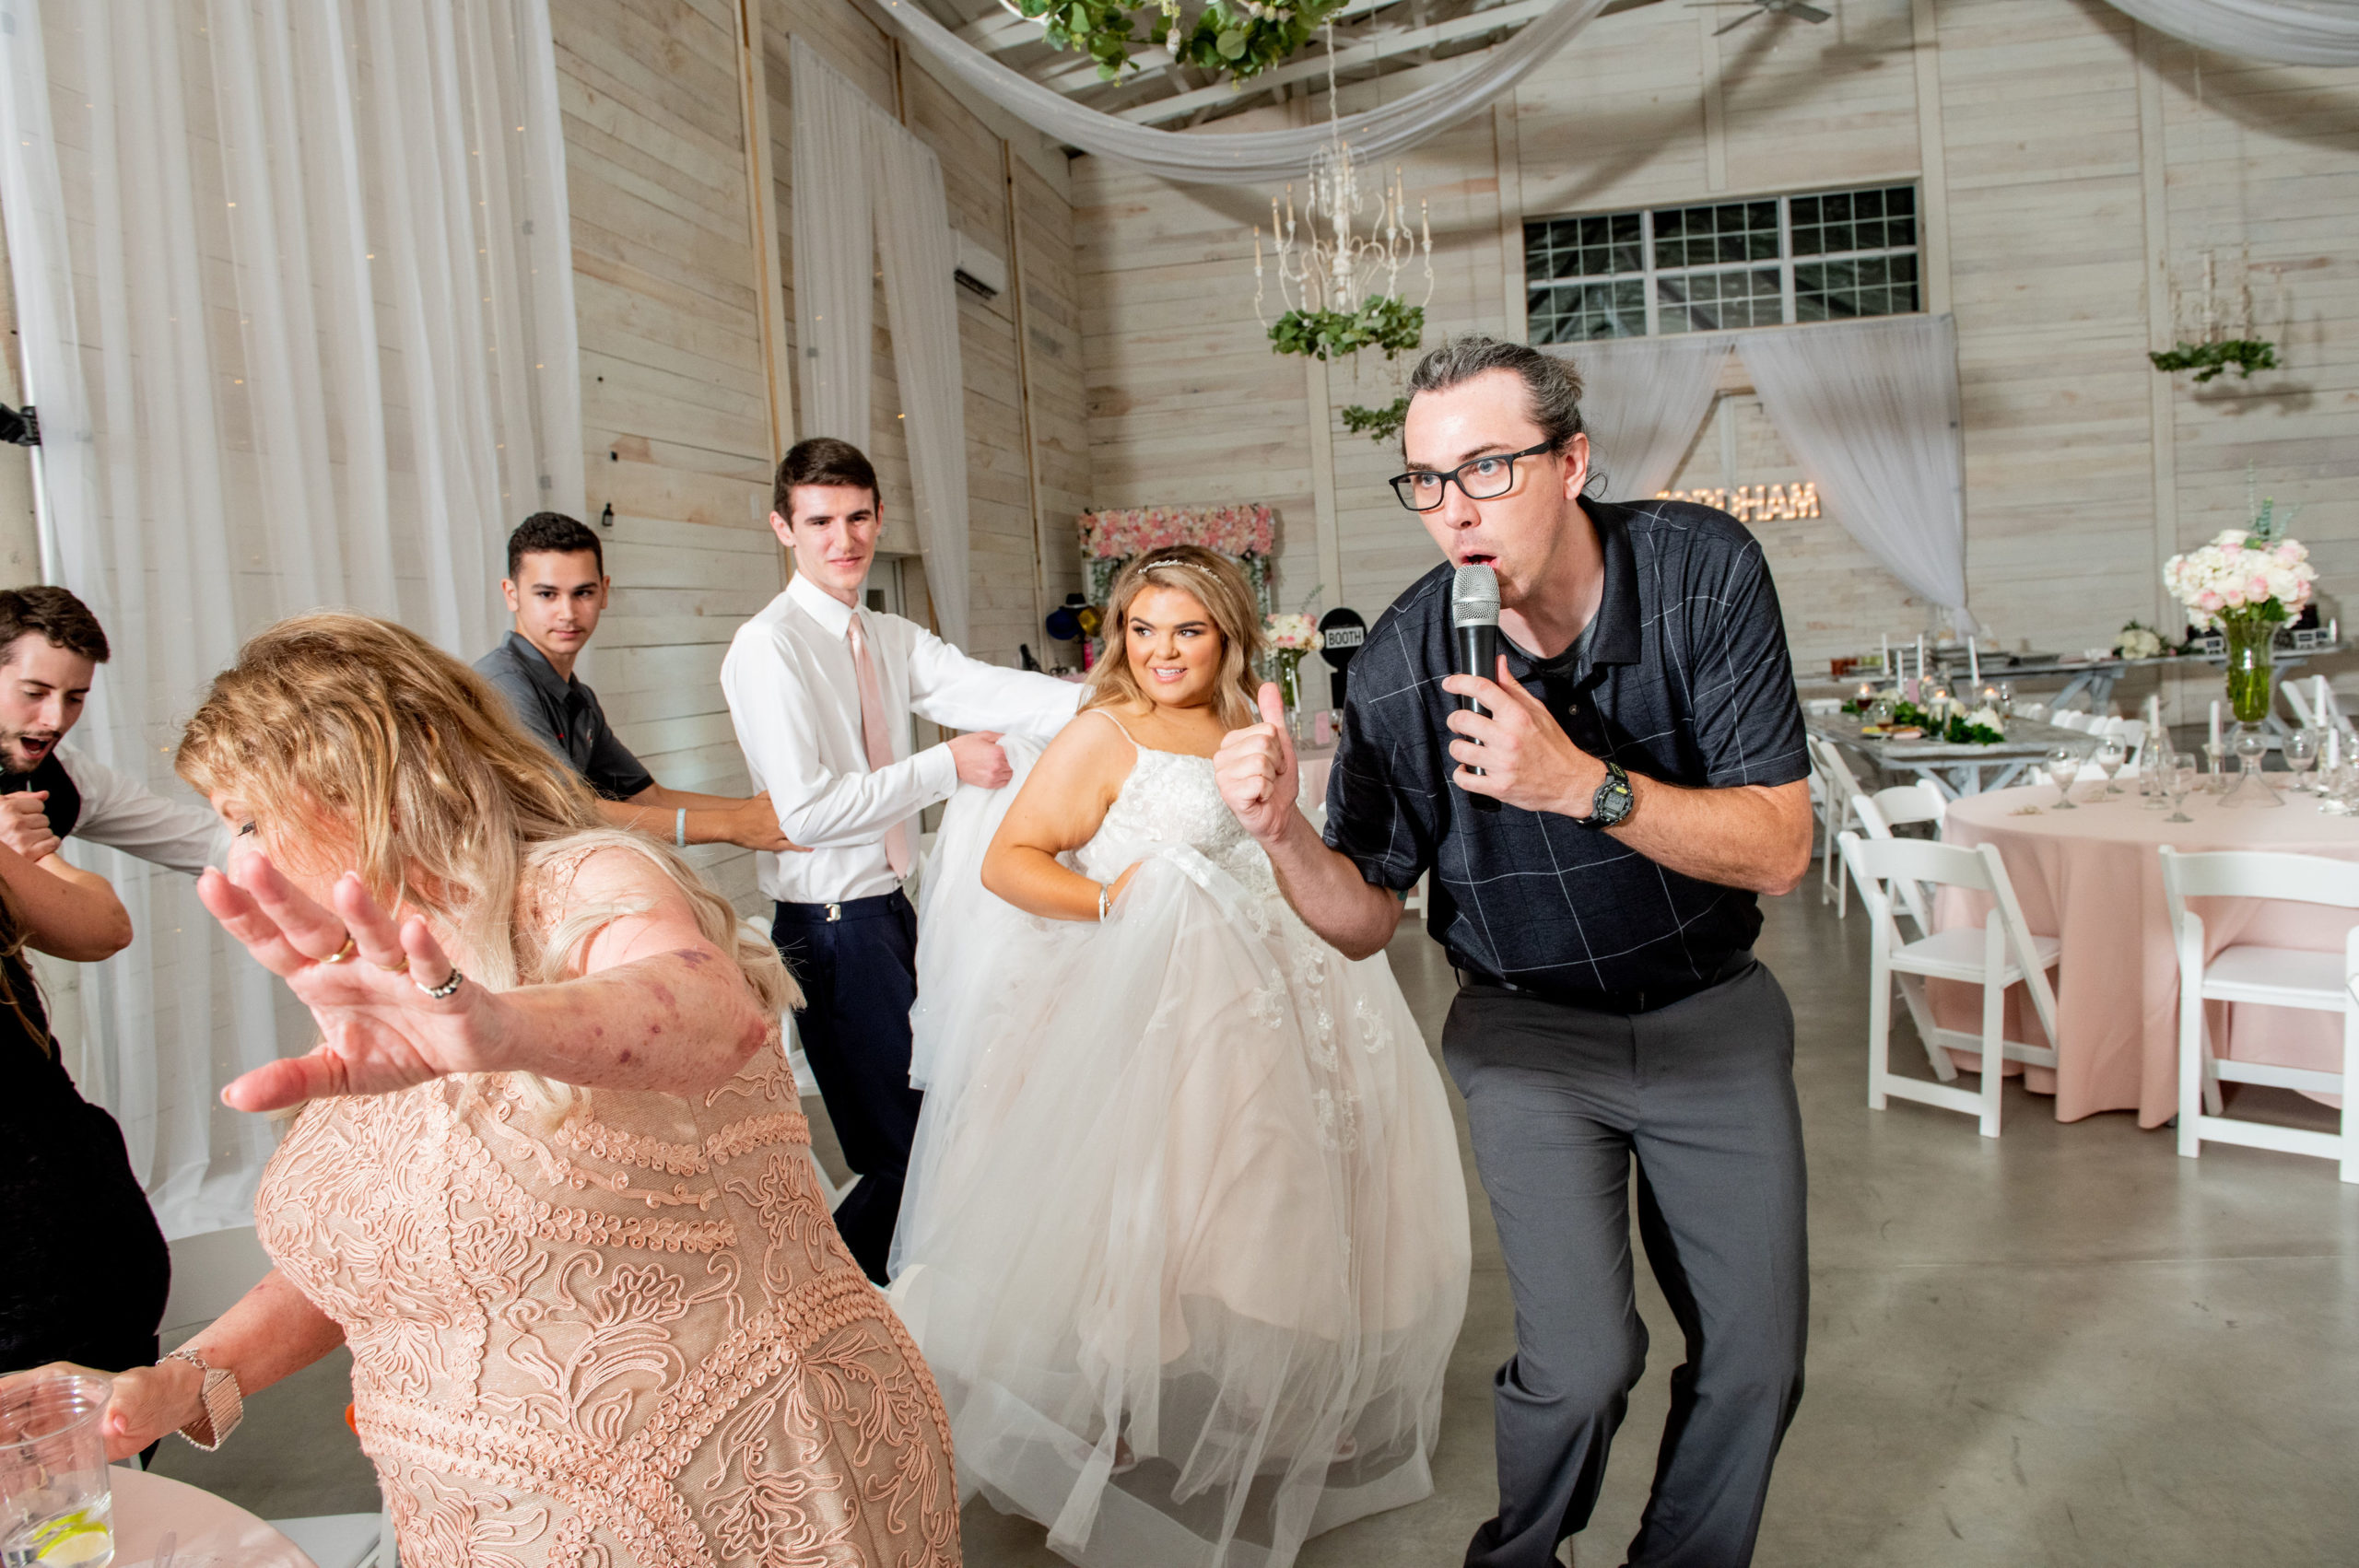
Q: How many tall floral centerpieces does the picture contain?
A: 2